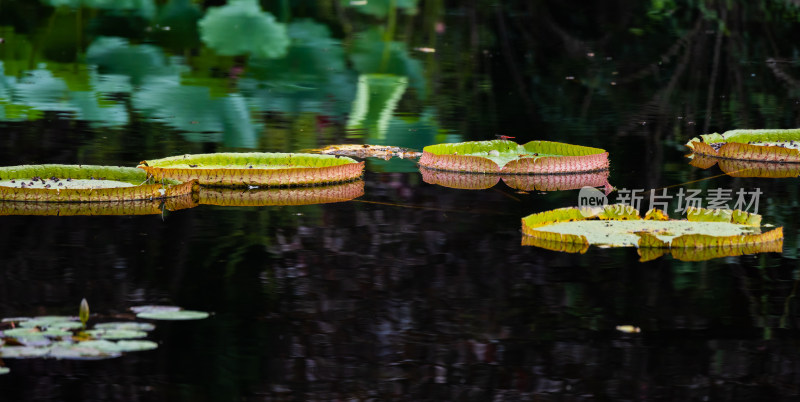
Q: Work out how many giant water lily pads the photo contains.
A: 5